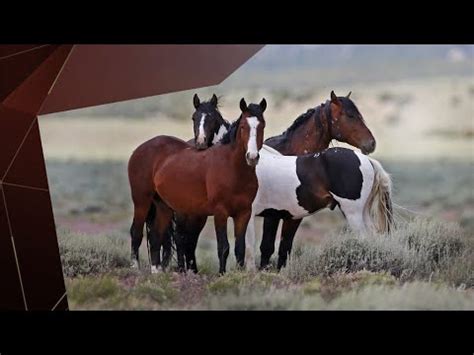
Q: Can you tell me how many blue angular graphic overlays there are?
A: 0